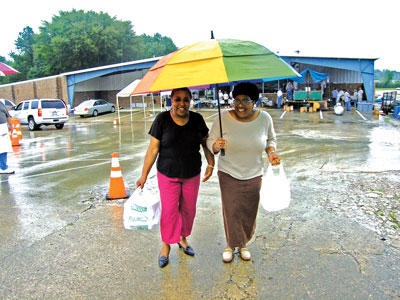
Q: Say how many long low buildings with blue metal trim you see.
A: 1